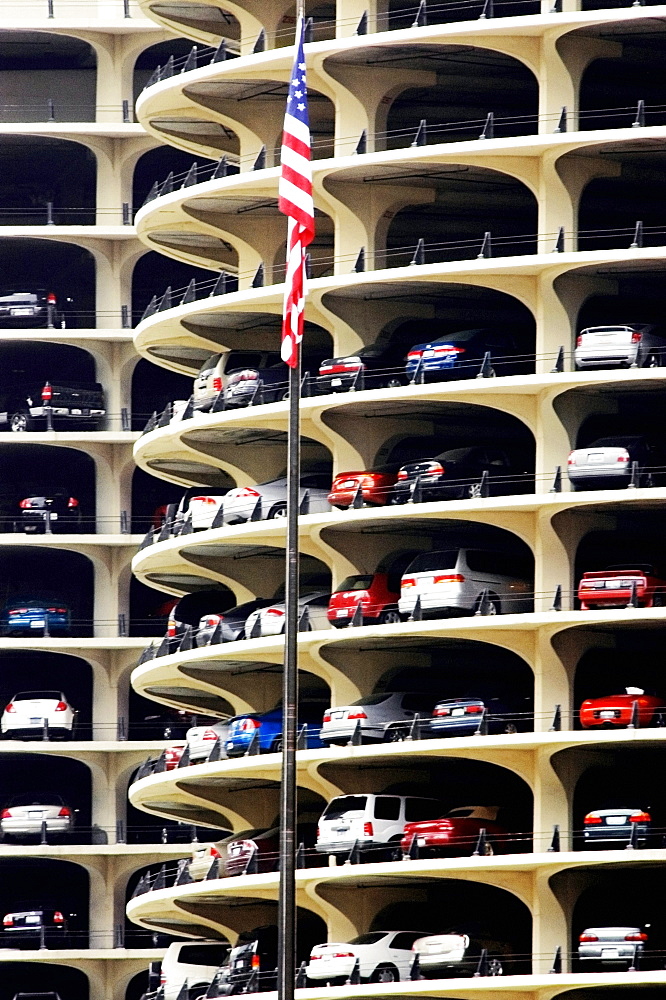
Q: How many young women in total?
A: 0